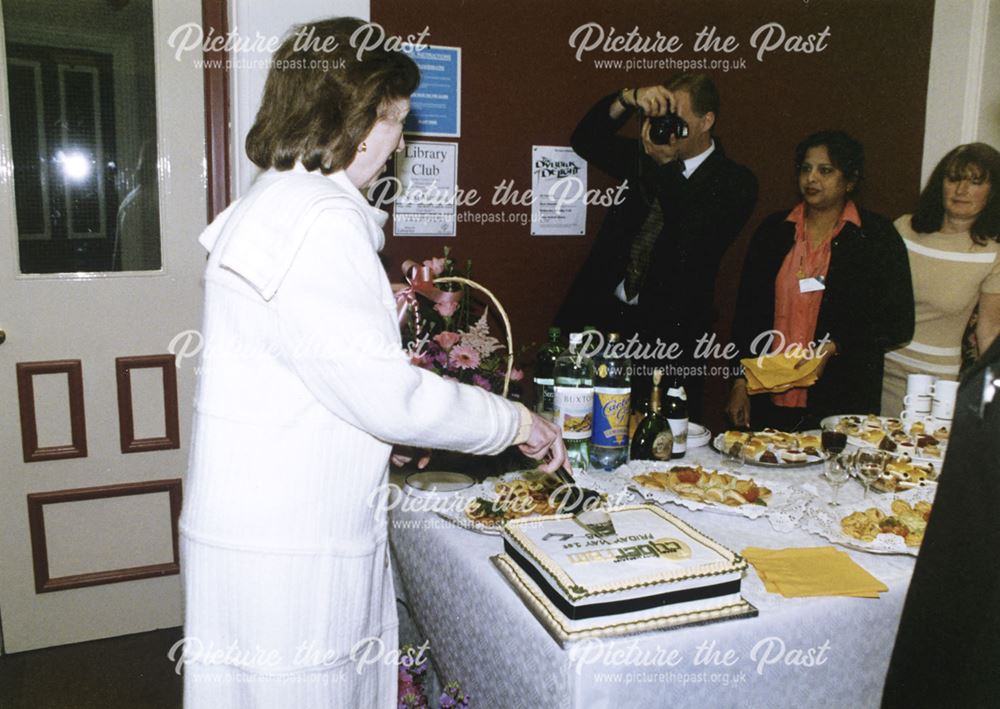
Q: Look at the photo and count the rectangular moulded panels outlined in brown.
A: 3